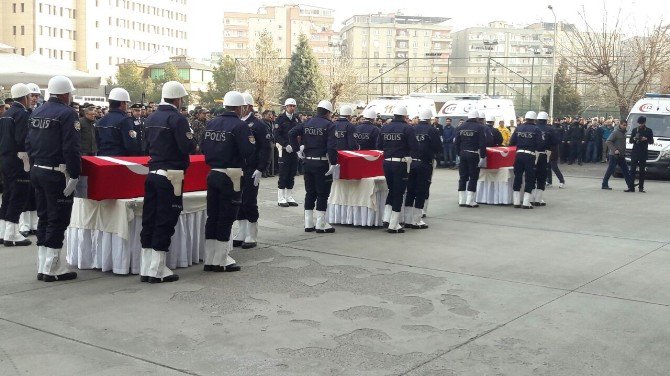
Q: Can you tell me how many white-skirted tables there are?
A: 3